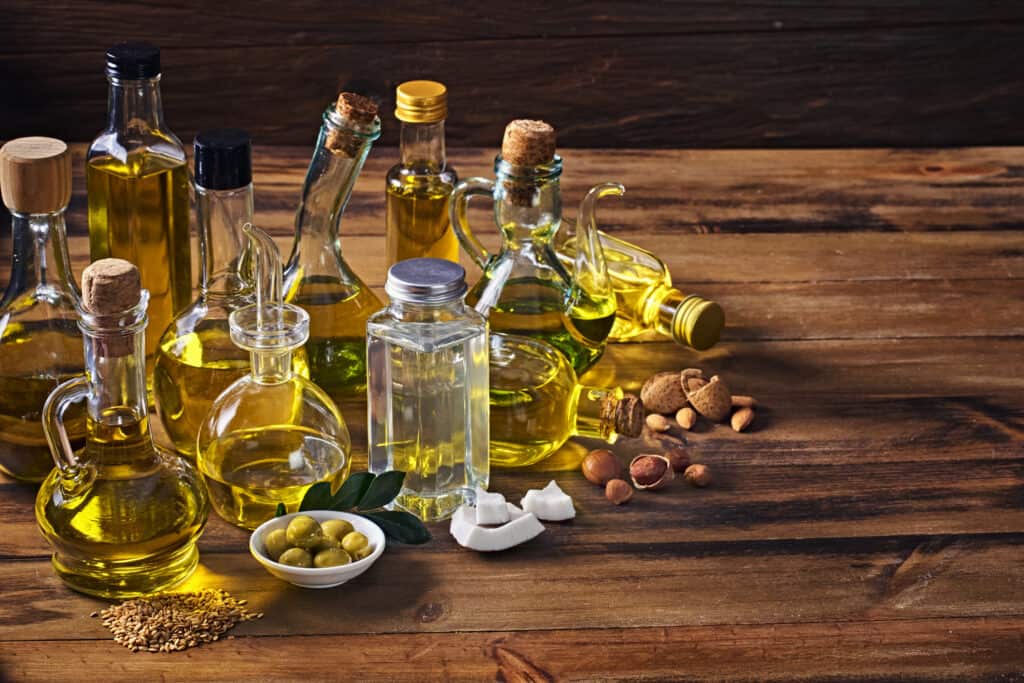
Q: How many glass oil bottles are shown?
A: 11